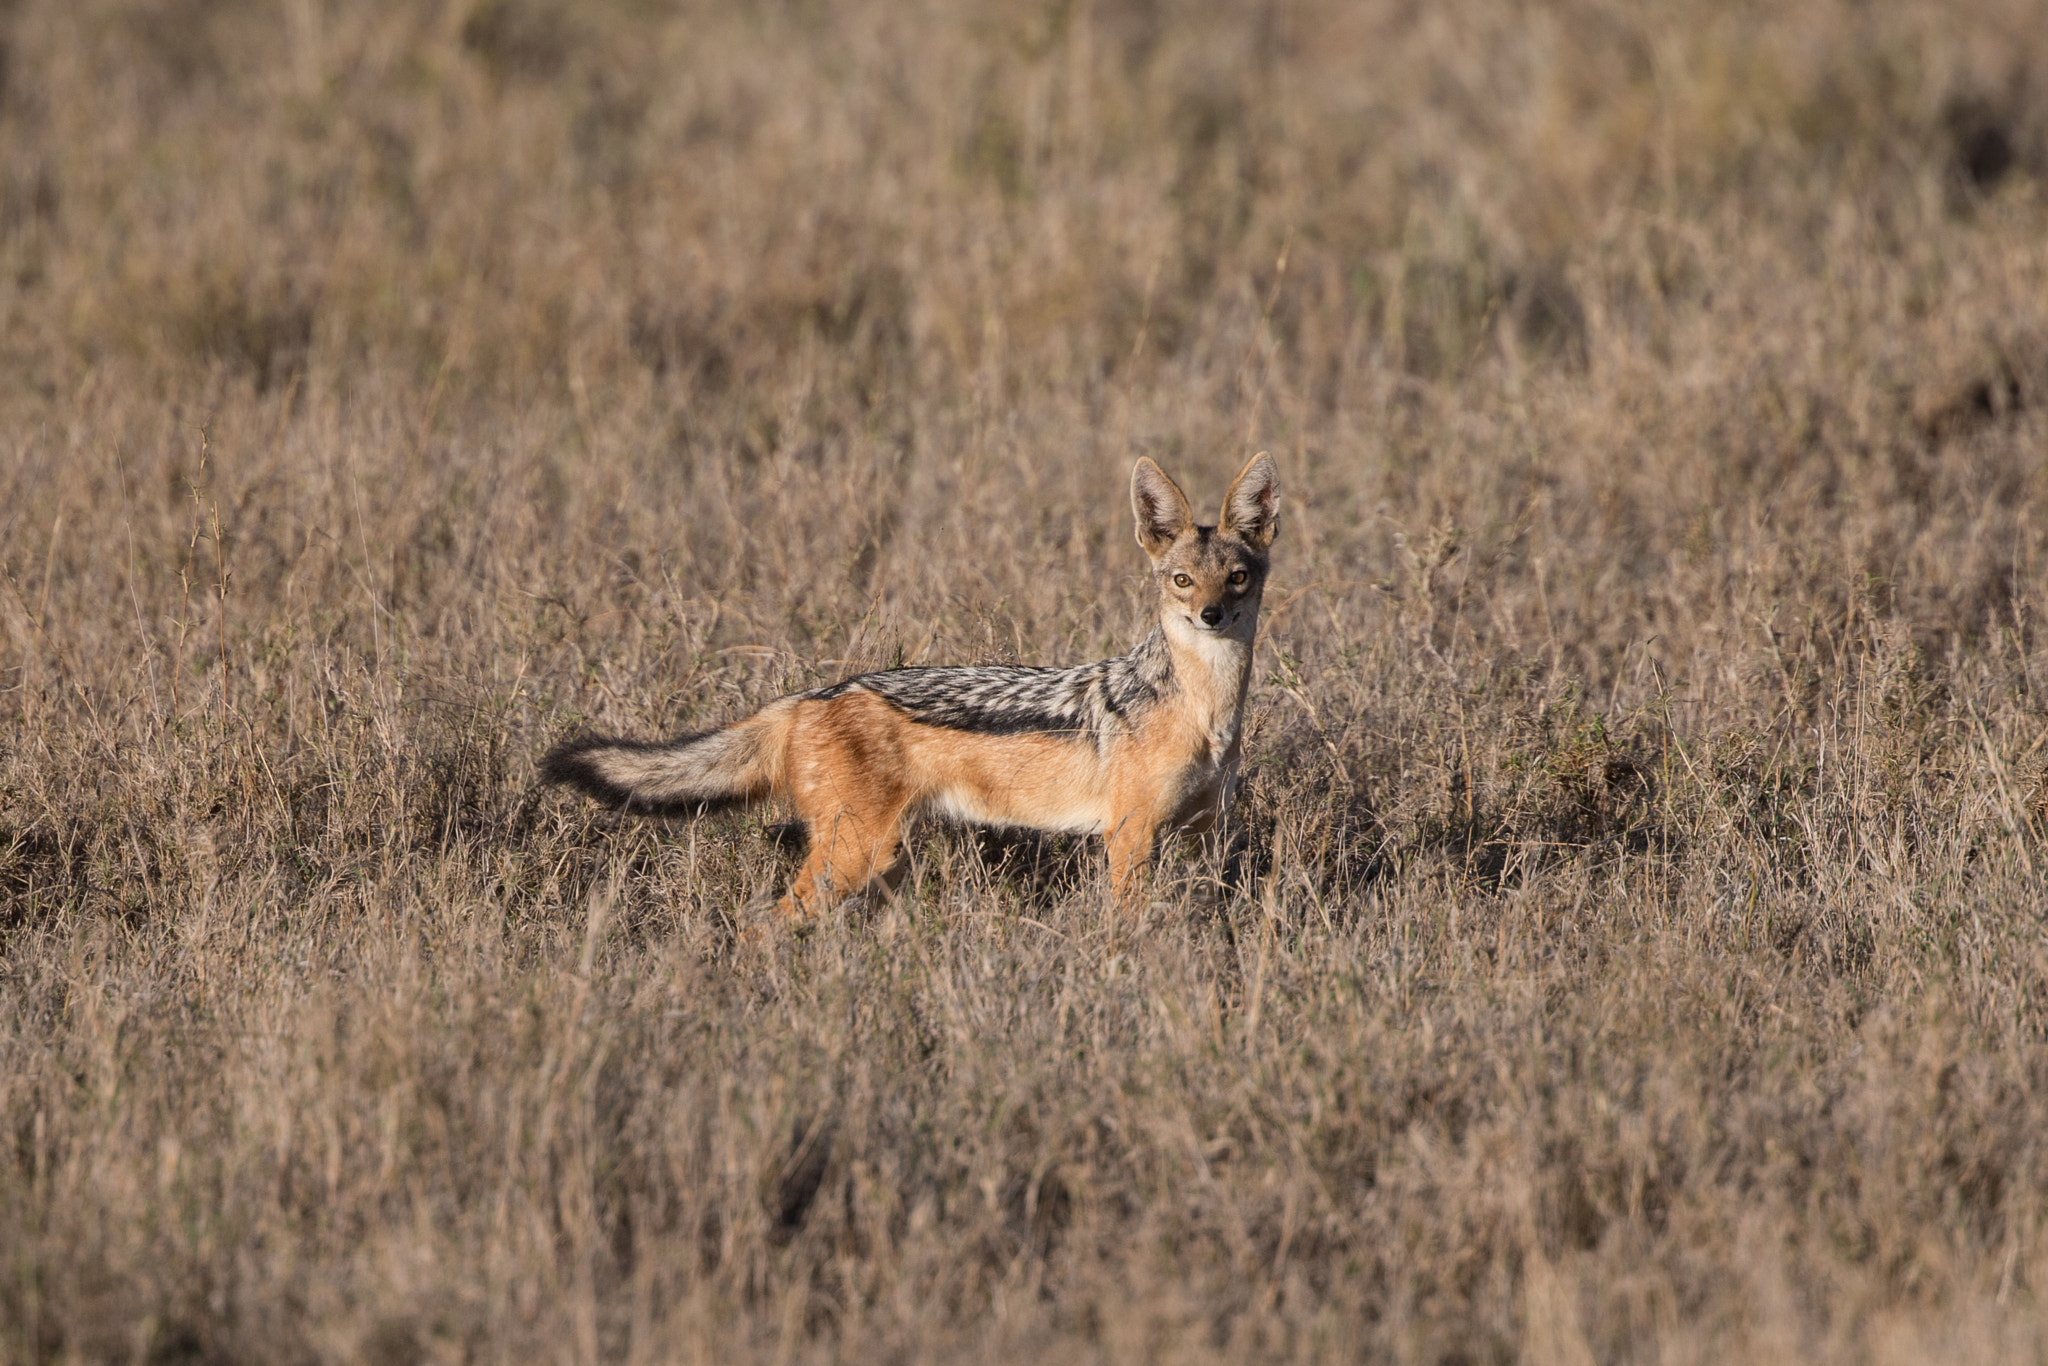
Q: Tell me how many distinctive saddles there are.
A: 1